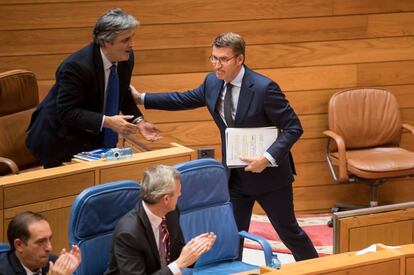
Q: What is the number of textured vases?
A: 0